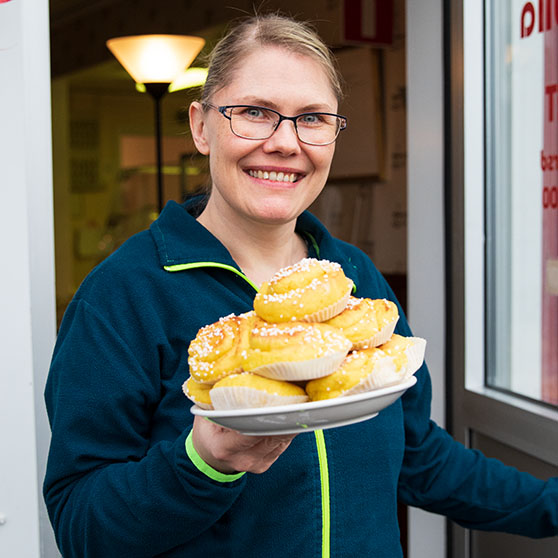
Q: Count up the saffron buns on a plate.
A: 8